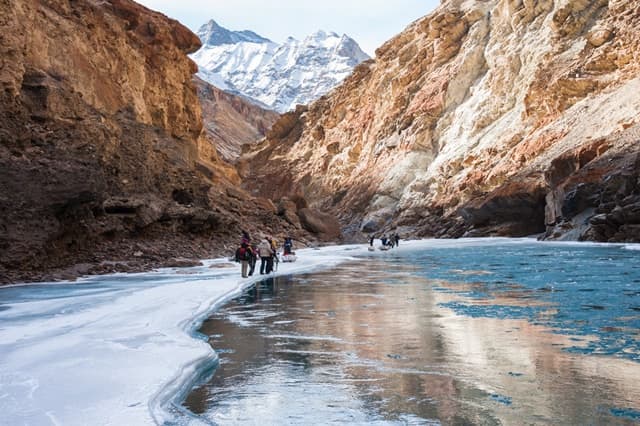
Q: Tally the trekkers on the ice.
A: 9